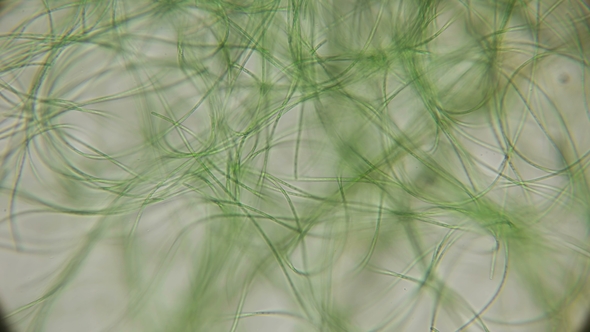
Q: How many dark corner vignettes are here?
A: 2